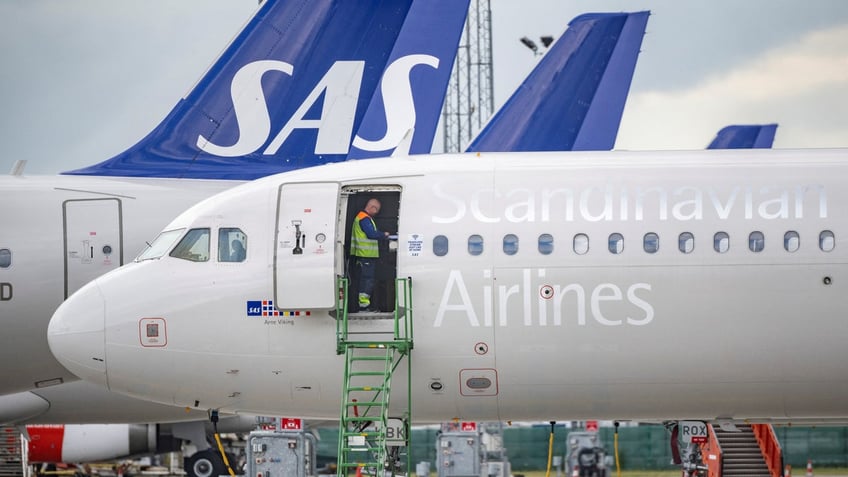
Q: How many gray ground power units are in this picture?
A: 3